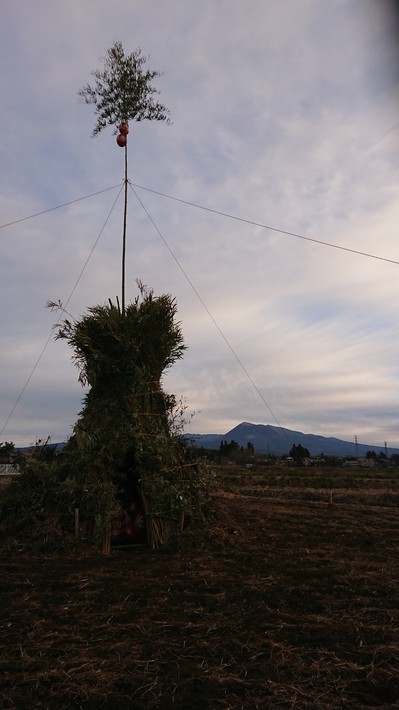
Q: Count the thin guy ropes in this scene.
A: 4